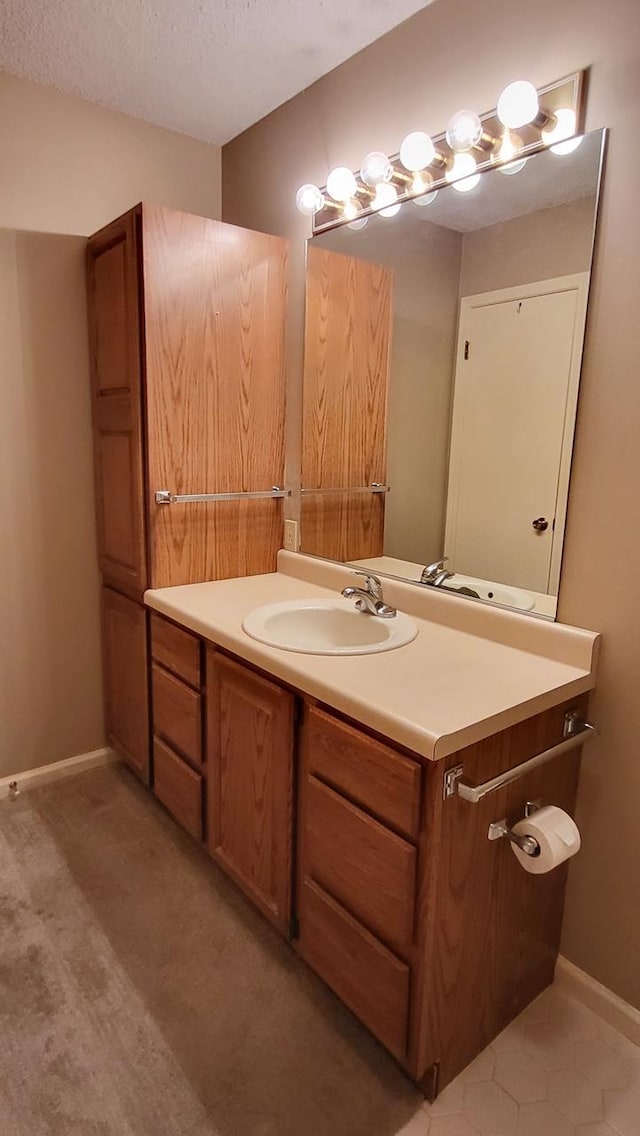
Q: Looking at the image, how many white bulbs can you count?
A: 3